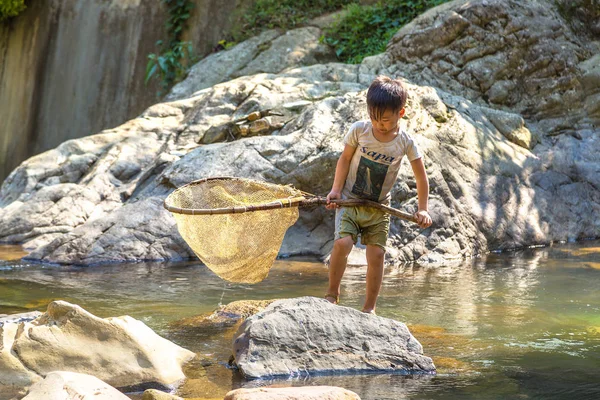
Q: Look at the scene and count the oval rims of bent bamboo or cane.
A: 1